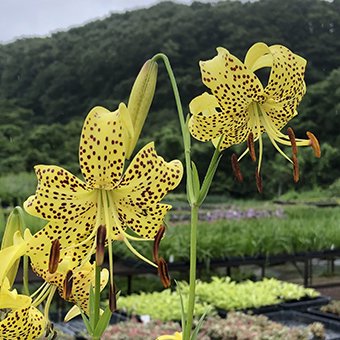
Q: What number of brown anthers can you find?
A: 12